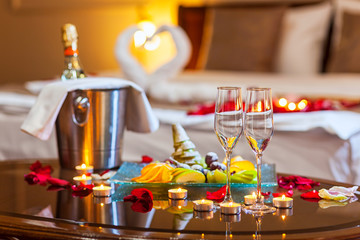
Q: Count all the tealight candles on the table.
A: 8